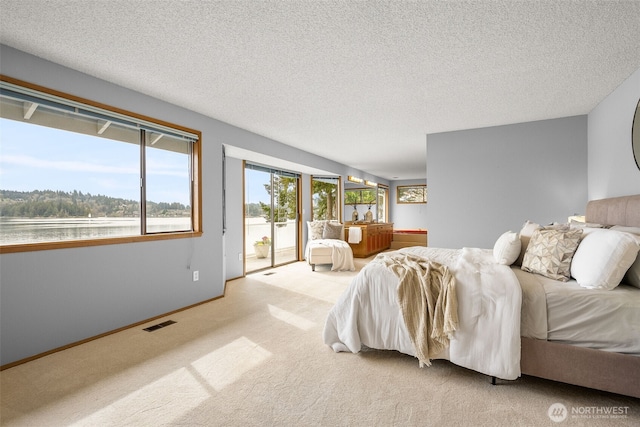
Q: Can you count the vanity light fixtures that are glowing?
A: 2